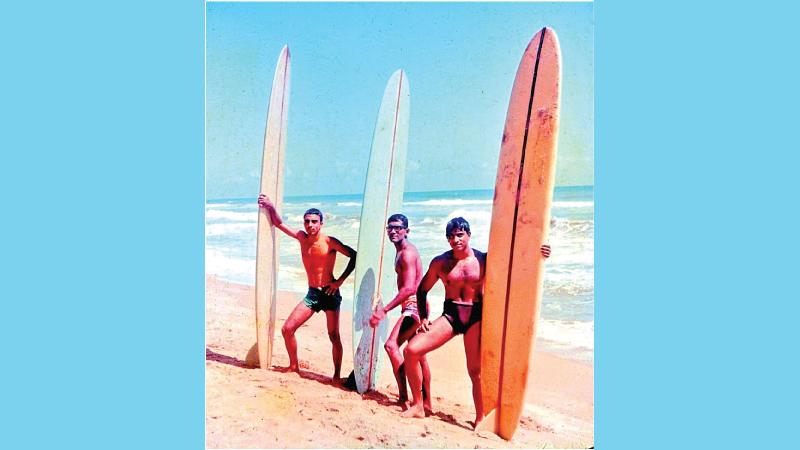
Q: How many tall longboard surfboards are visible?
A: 3